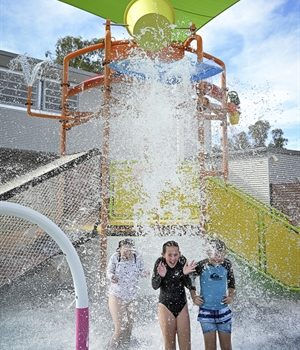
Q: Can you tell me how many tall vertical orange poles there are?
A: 4